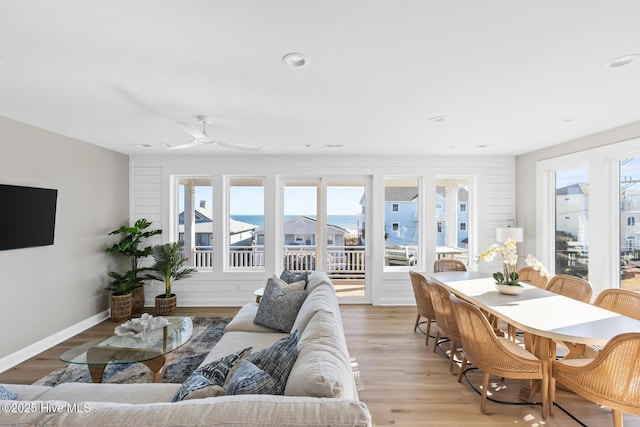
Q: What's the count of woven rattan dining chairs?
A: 8